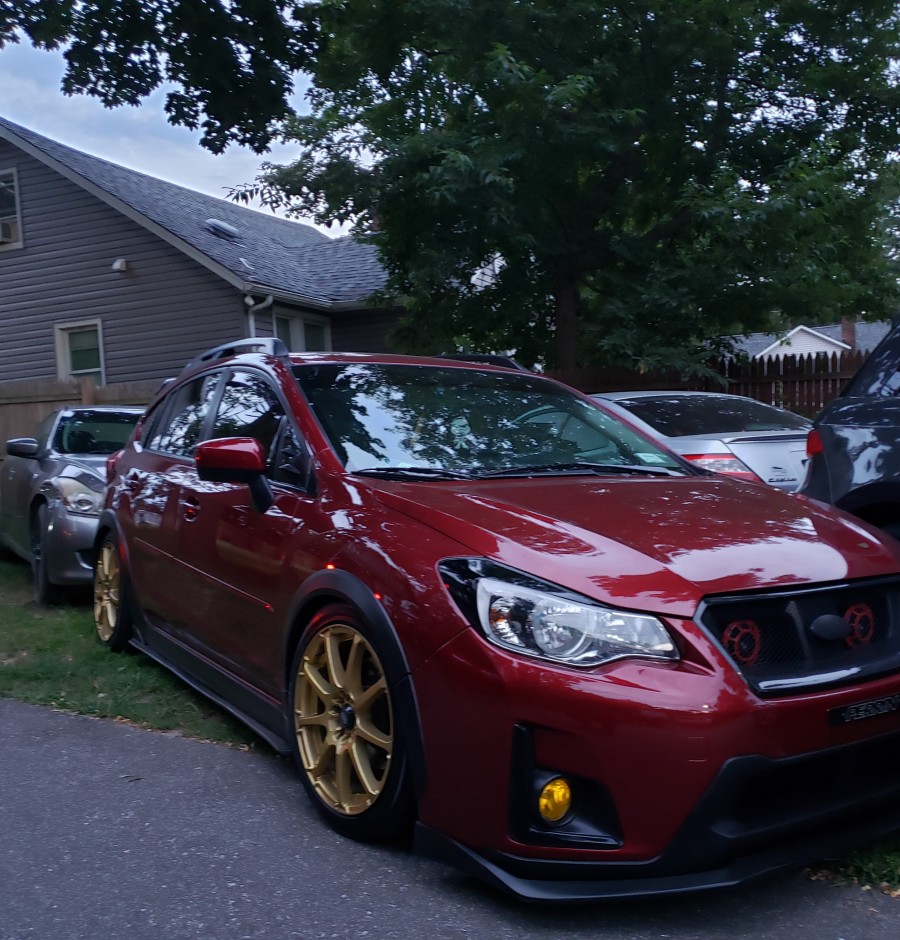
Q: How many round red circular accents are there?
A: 2